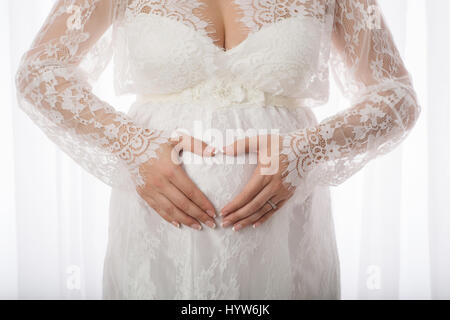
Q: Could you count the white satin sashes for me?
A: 1